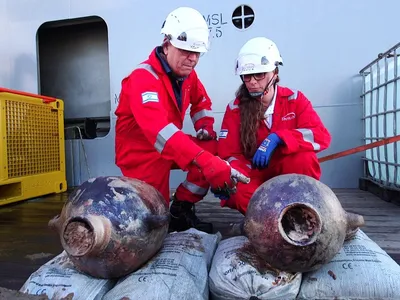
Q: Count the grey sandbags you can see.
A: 4